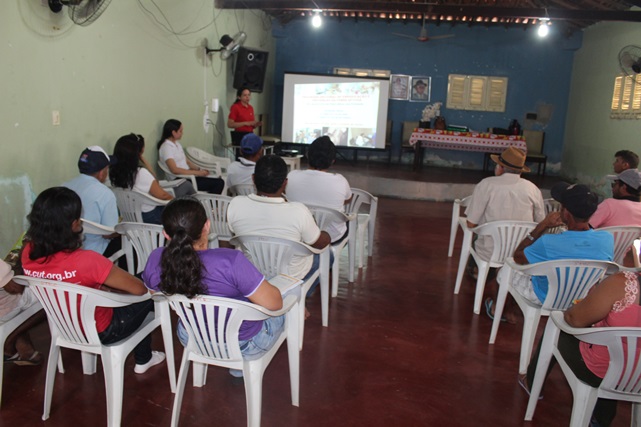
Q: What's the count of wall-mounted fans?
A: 3